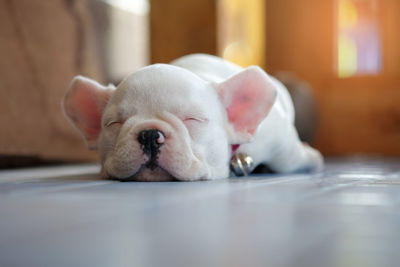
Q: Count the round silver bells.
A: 1